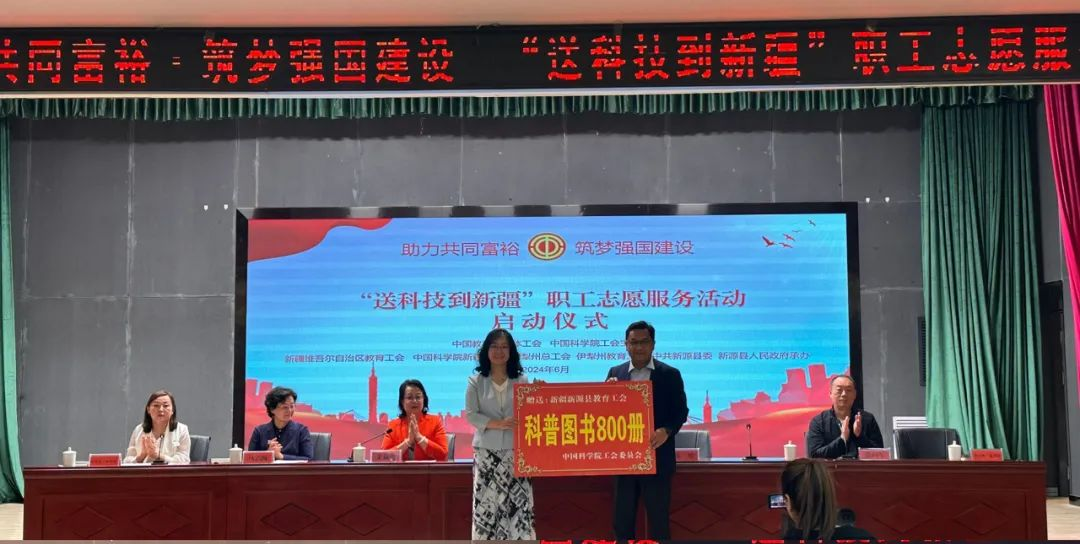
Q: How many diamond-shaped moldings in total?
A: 9